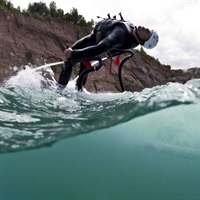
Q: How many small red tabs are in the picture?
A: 2